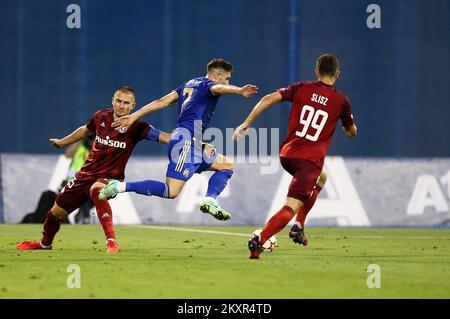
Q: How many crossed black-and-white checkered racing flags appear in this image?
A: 0